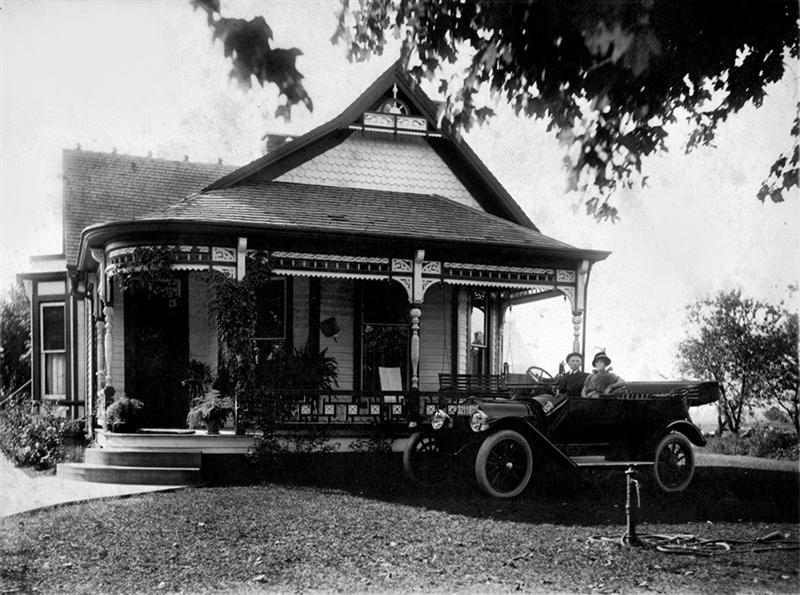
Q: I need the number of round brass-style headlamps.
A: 2